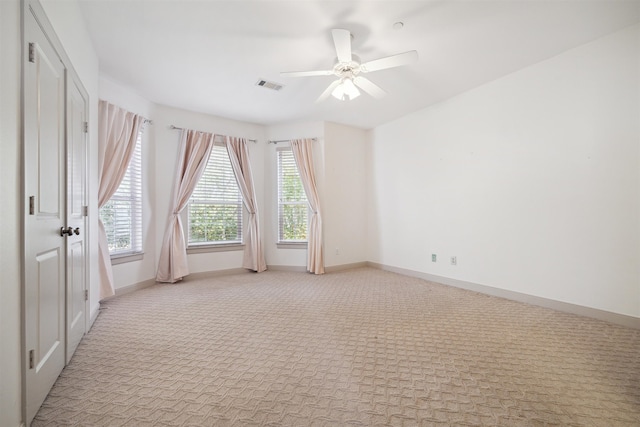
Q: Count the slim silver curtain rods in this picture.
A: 3